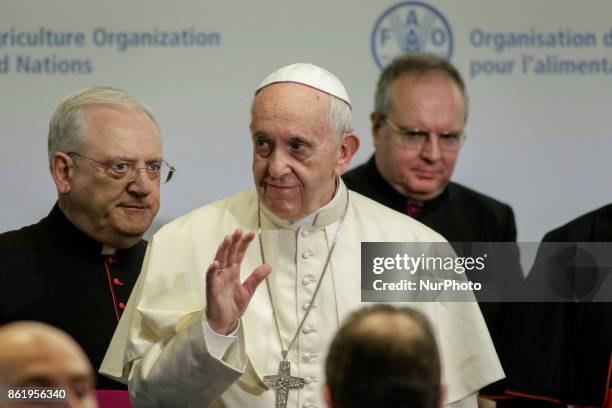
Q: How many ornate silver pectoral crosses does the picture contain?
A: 1